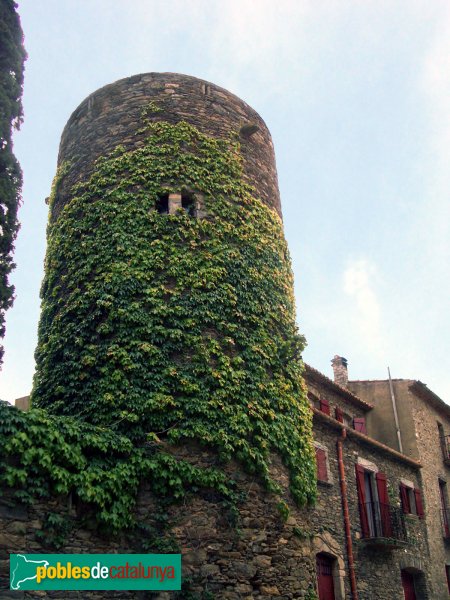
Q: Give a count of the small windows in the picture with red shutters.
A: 4